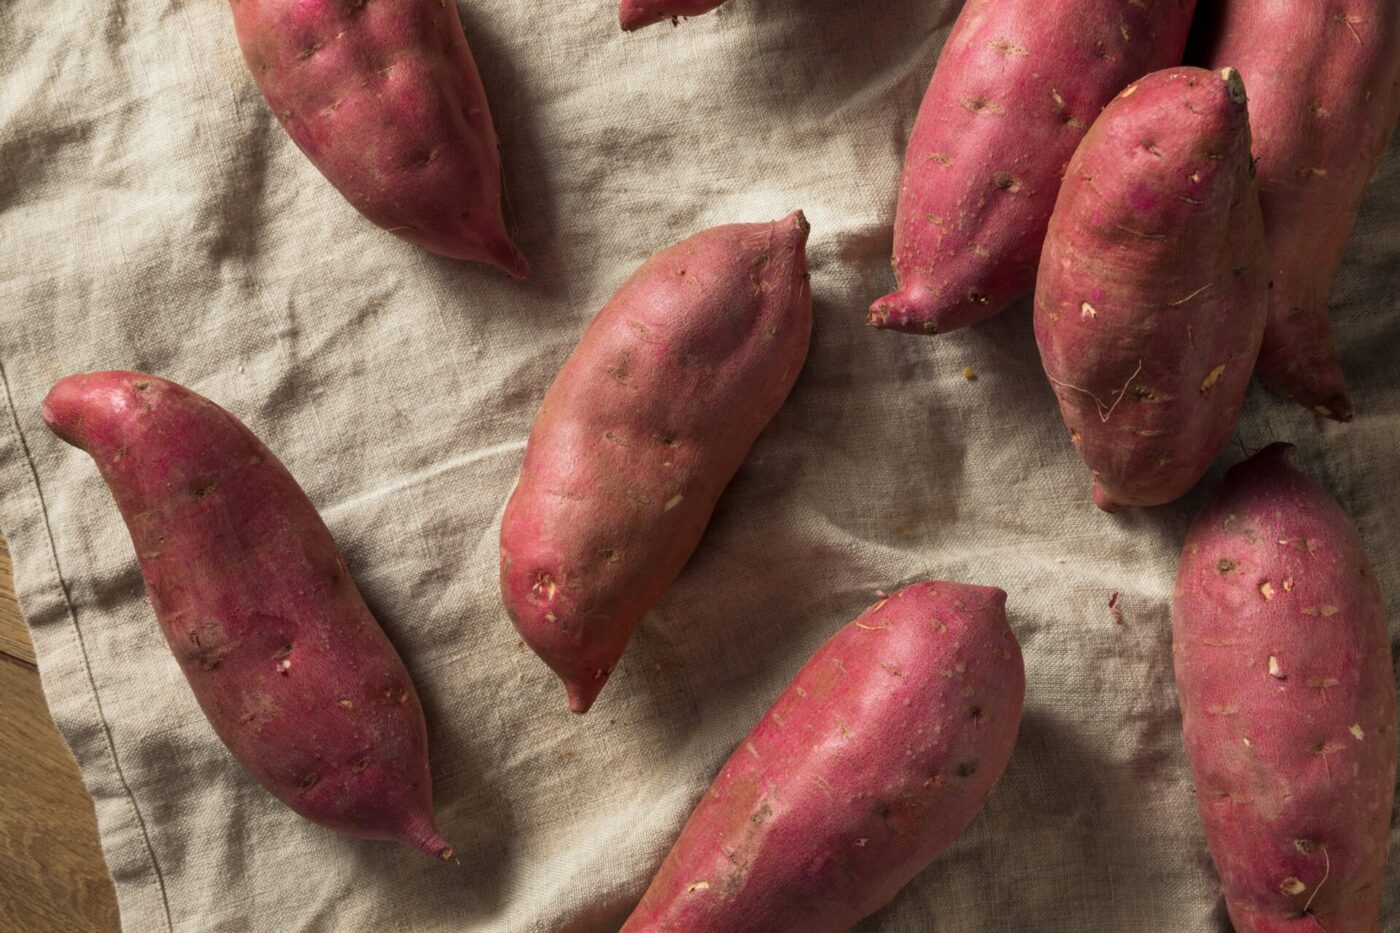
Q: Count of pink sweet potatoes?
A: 9